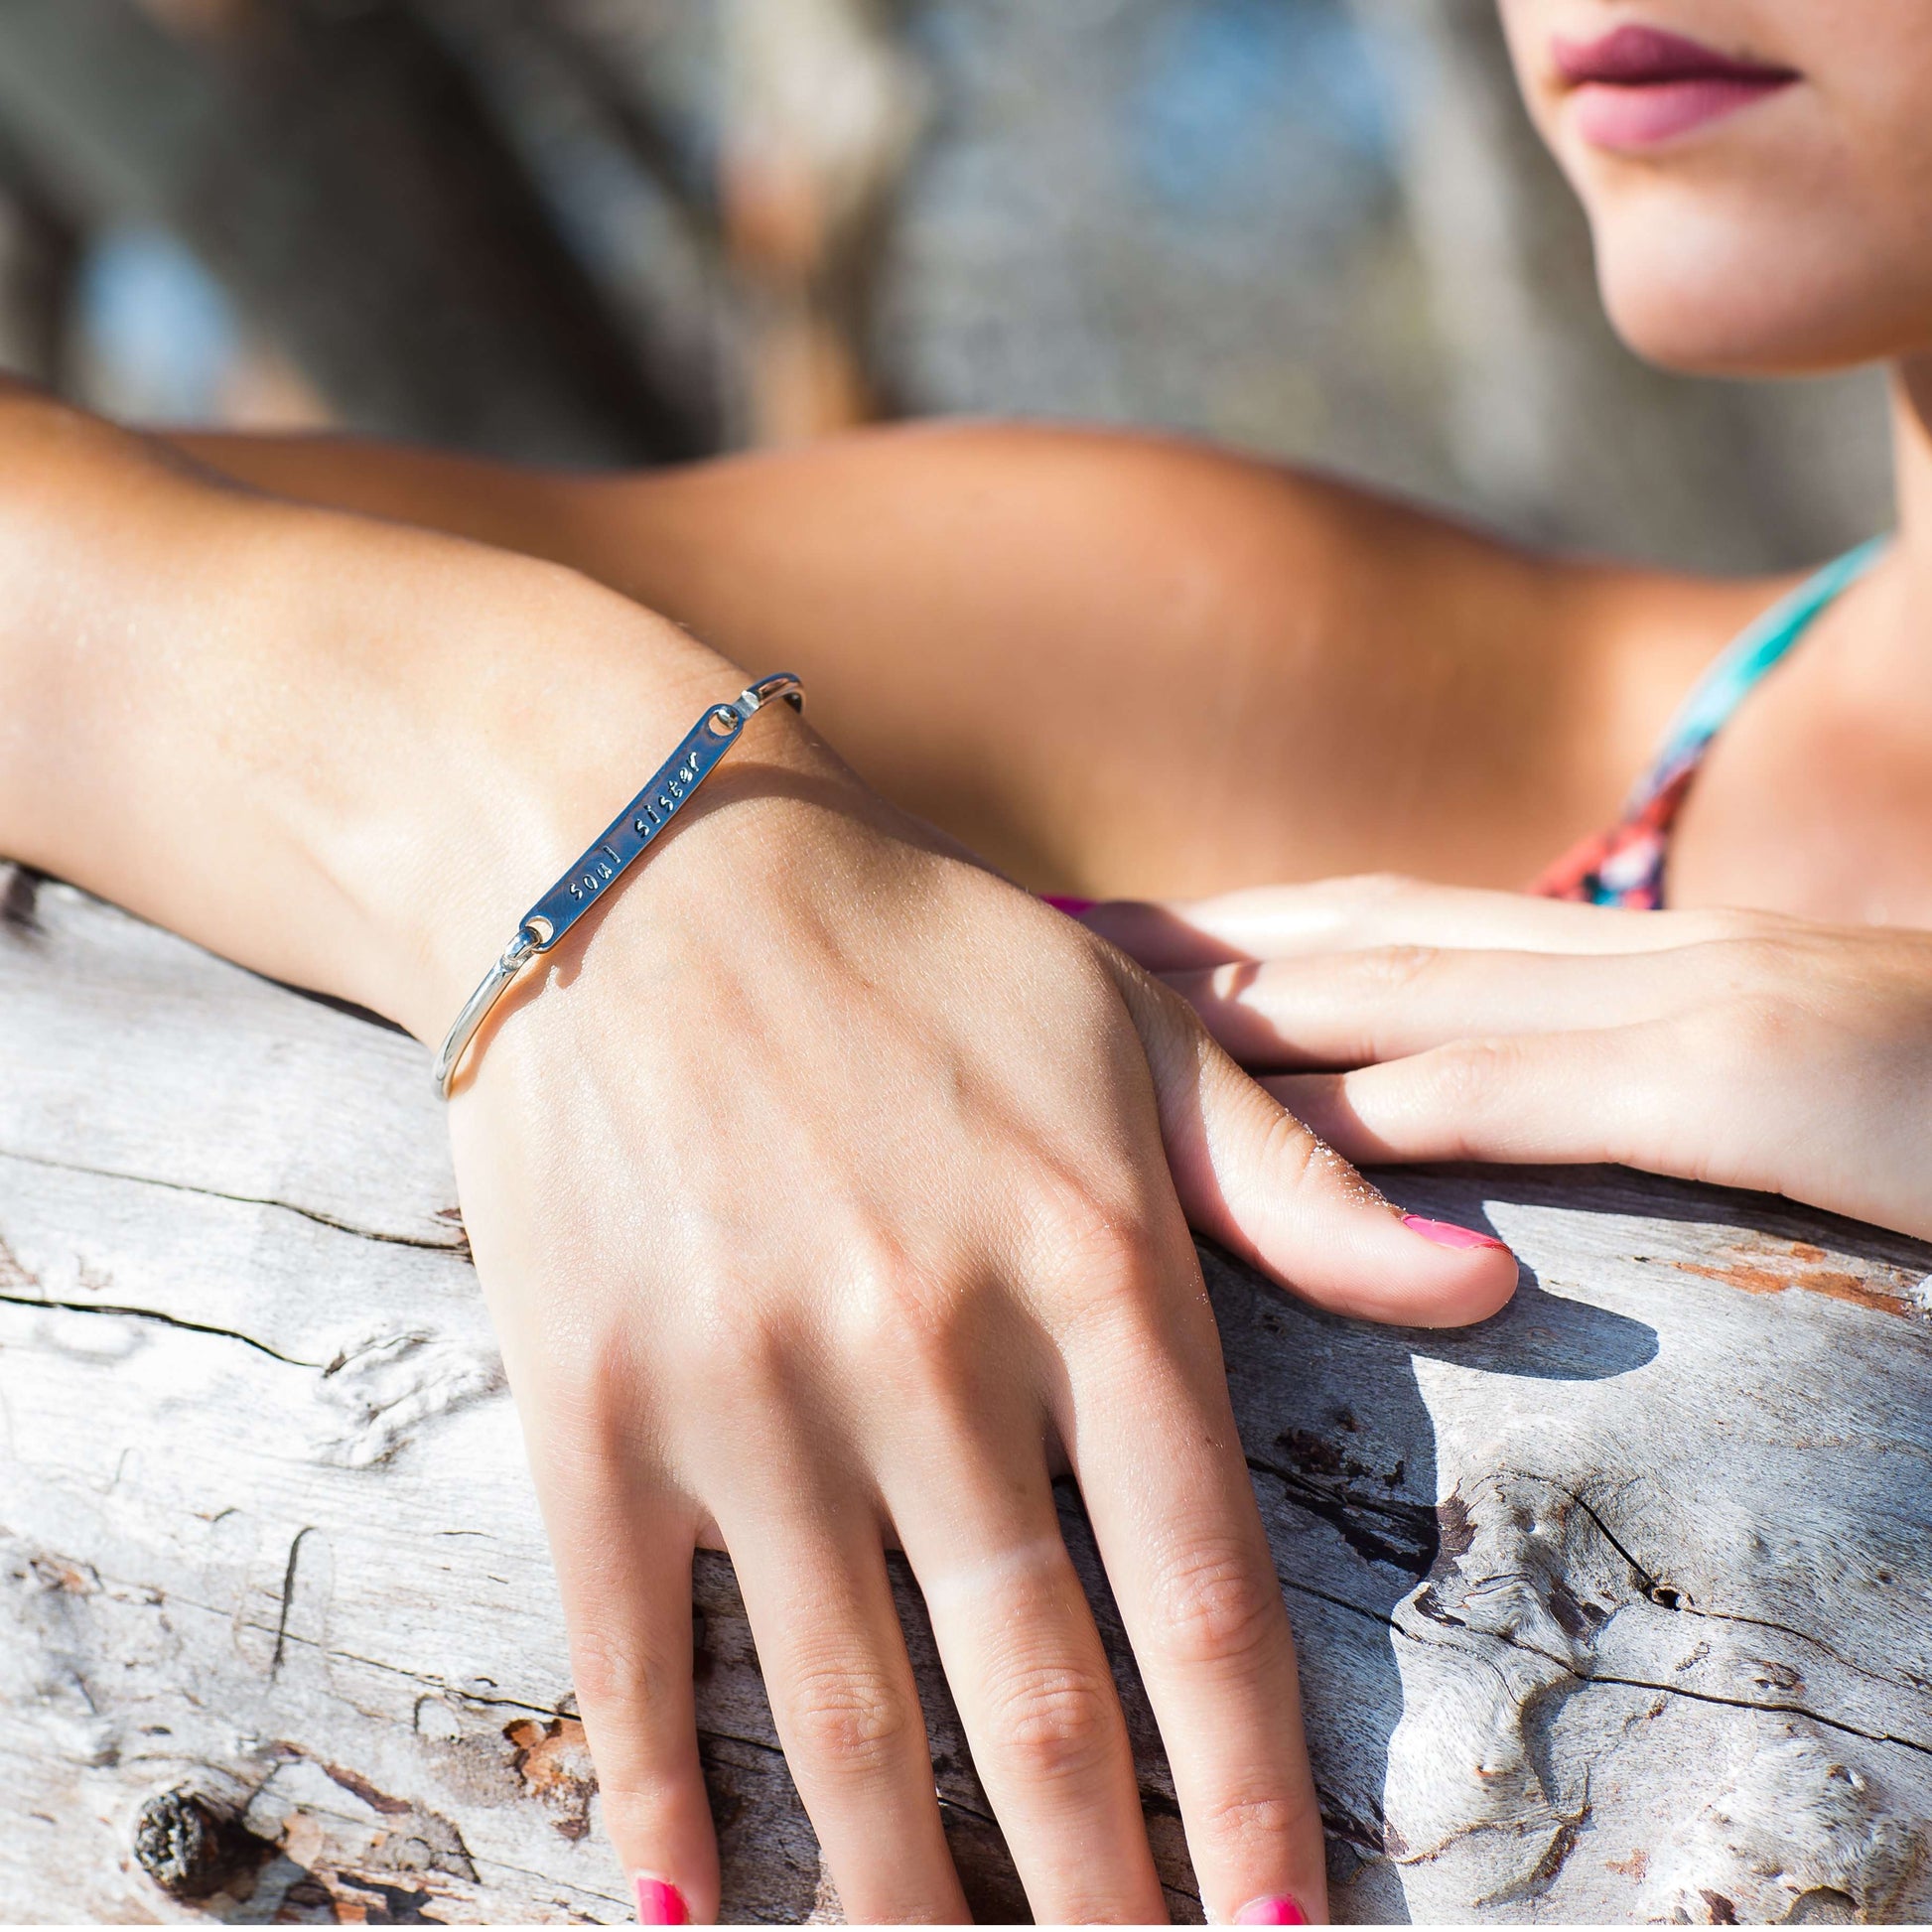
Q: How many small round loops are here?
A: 2